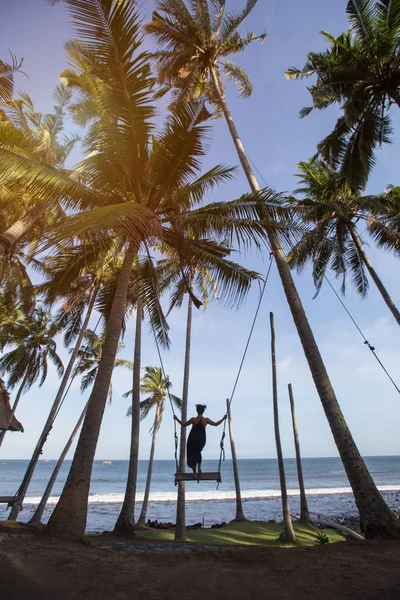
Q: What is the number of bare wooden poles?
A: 3